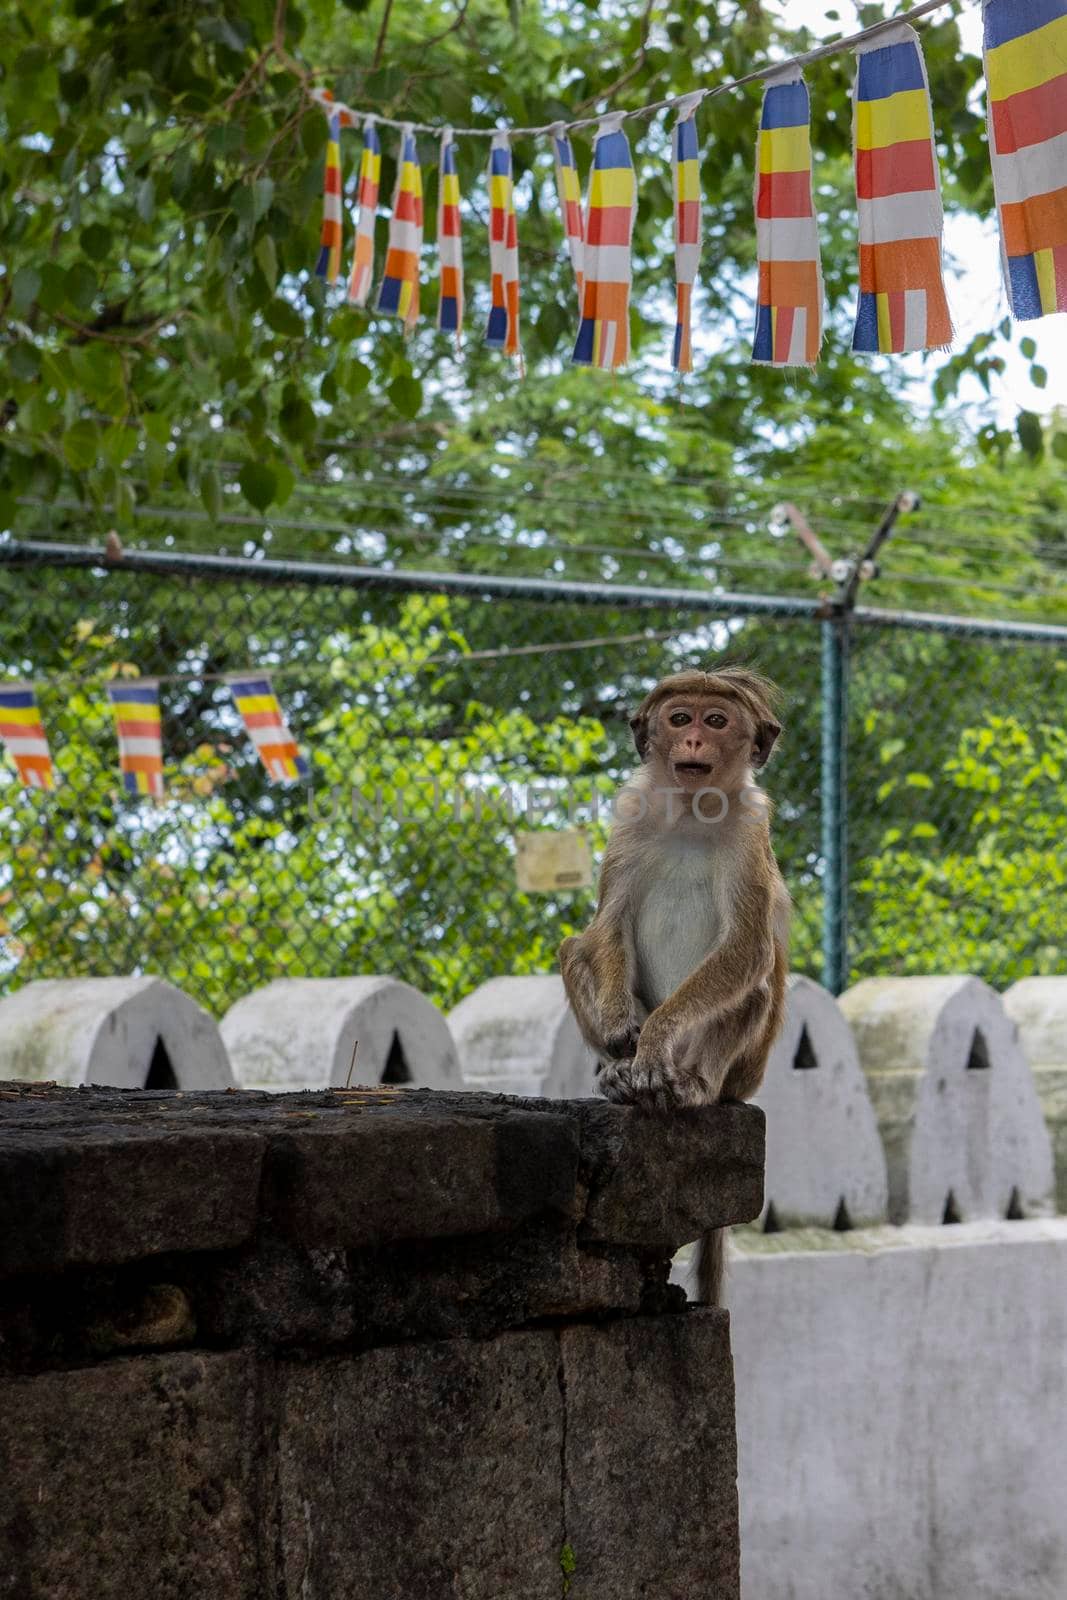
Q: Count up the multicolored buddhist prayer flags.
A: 14